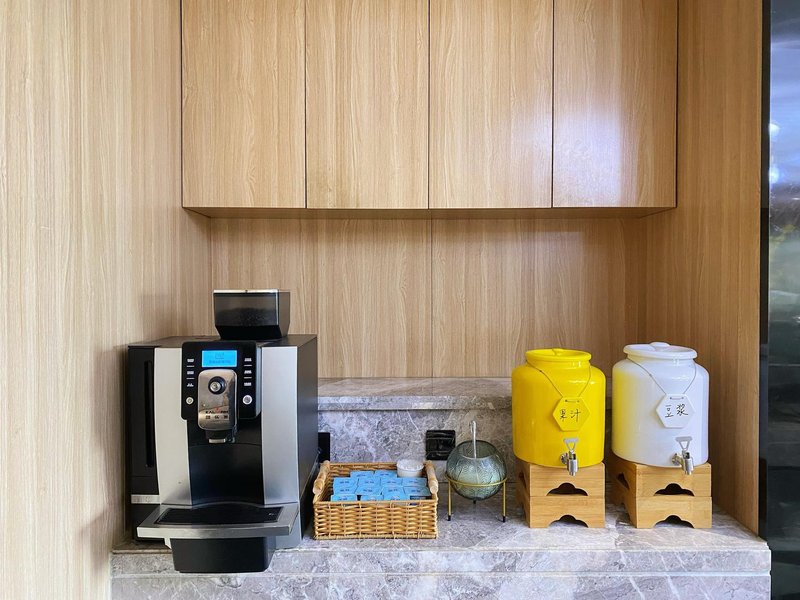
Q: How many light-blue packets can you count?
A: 13